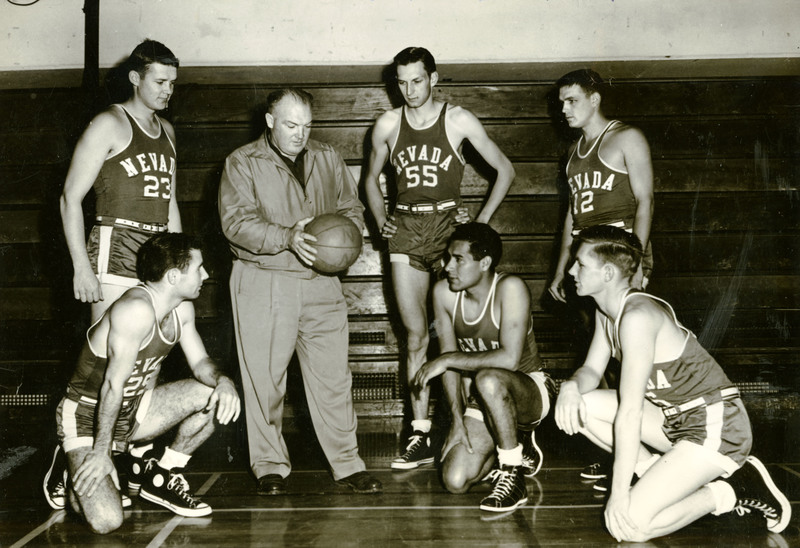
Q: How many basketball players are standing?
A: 3